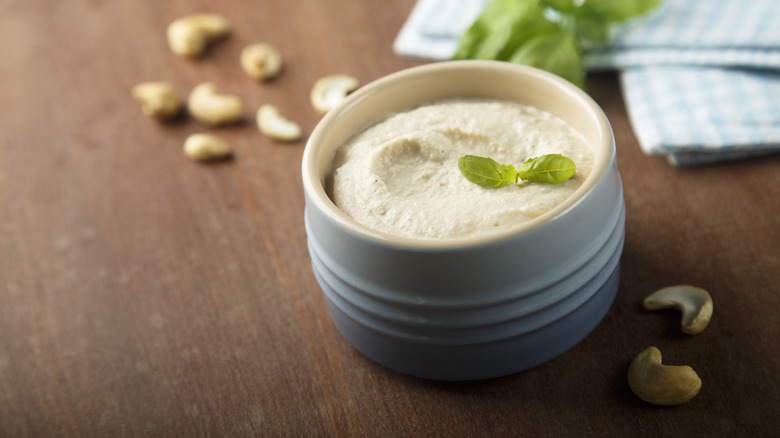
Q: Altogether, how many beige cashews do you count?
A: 9